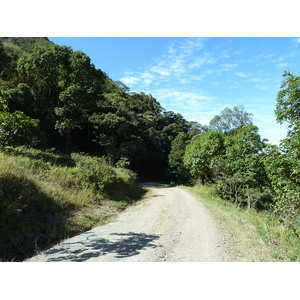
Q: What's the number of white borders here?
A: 2